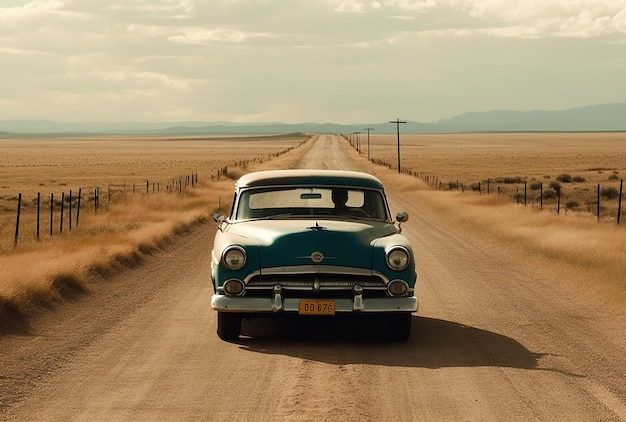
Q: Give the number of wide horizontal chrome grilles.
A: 1